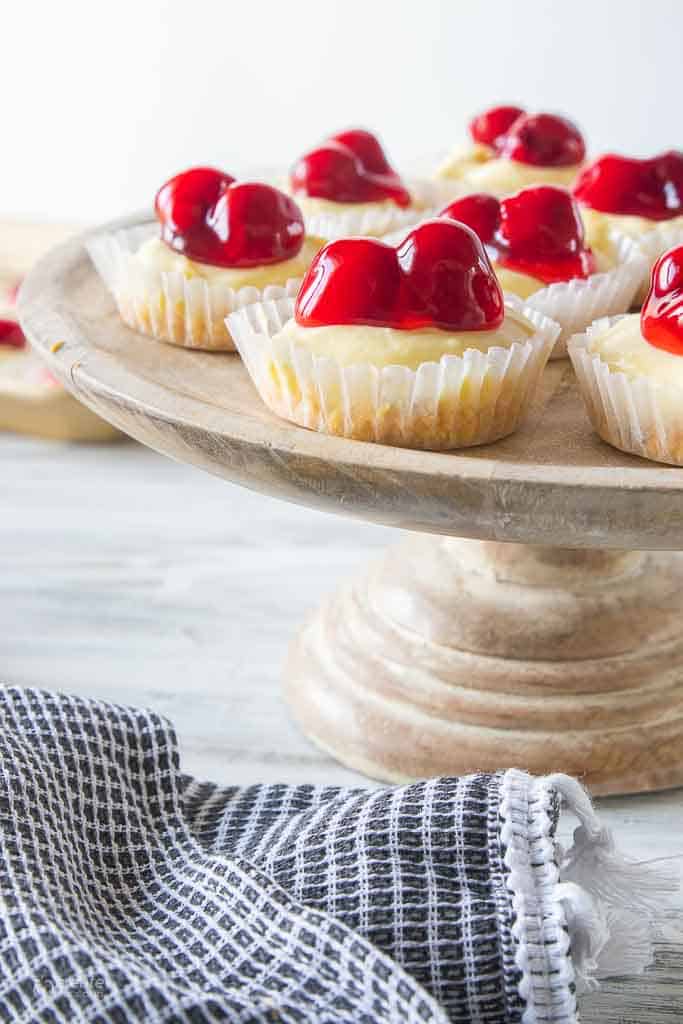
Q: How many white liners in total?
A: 7